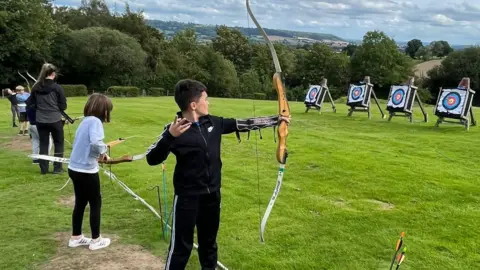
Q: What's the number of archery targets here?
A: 4